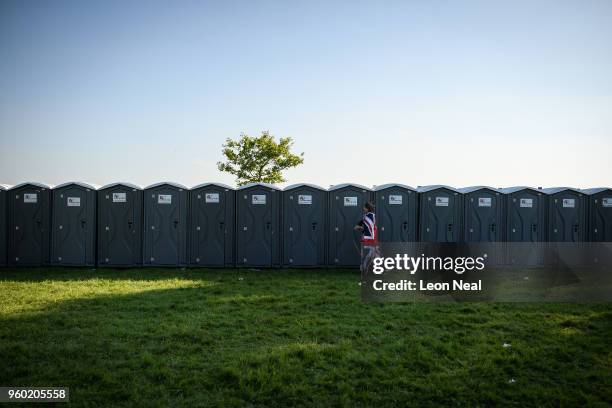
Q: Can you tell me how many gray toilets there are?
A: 15